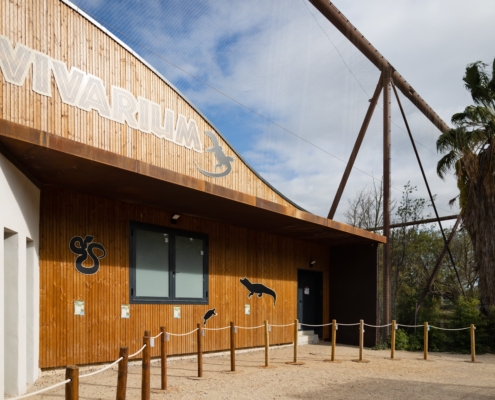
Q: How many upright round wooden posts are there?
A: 14